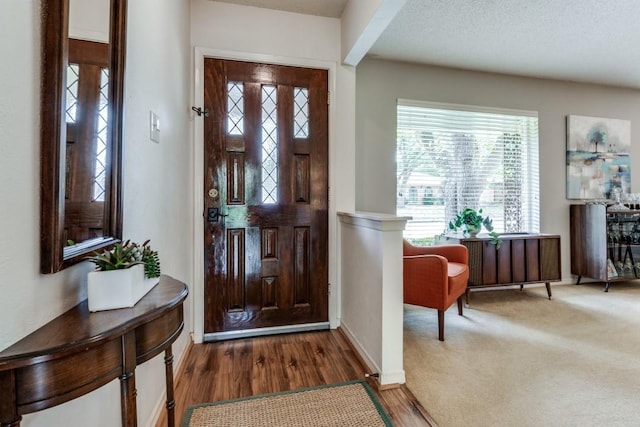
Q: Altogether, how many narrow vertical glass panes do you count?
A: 3